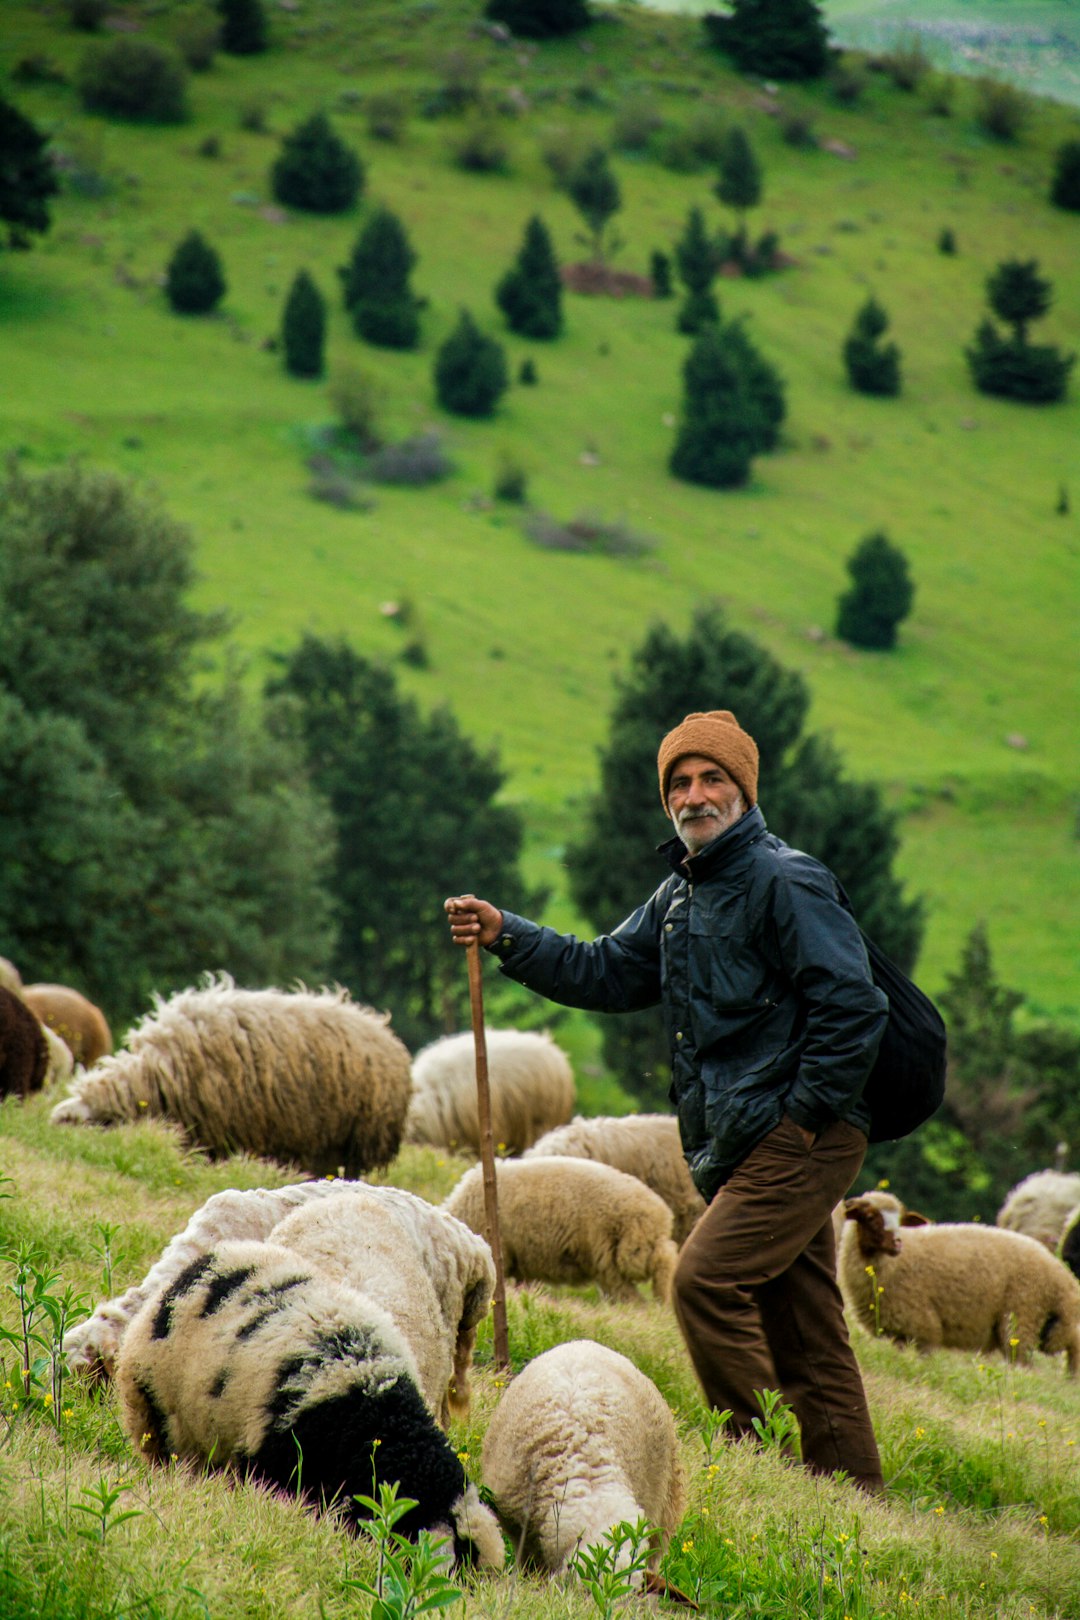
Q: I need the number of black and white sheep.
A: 1